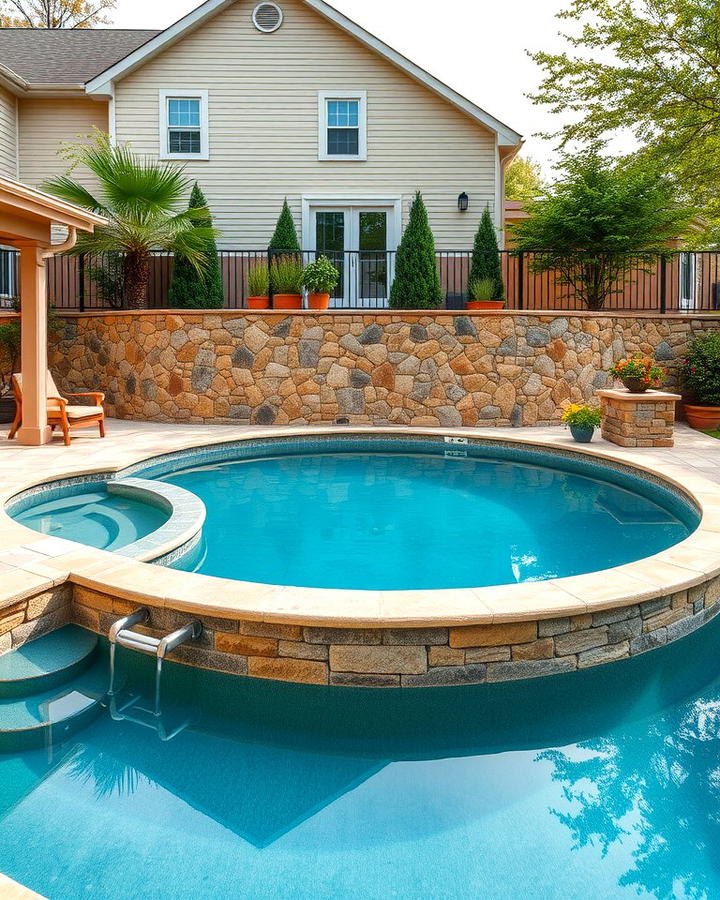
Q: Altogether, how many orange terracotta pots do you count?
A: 5